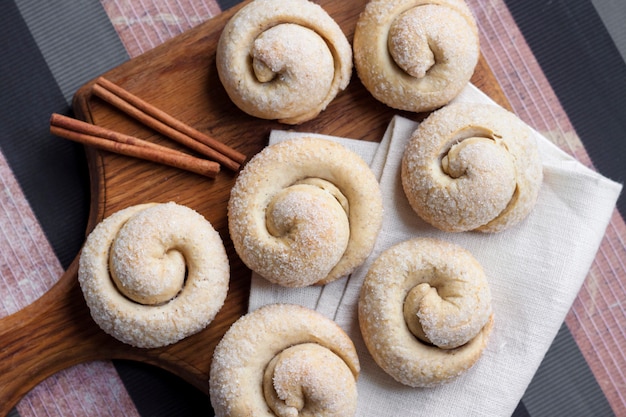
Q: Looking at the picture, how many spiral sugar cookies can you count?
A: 7